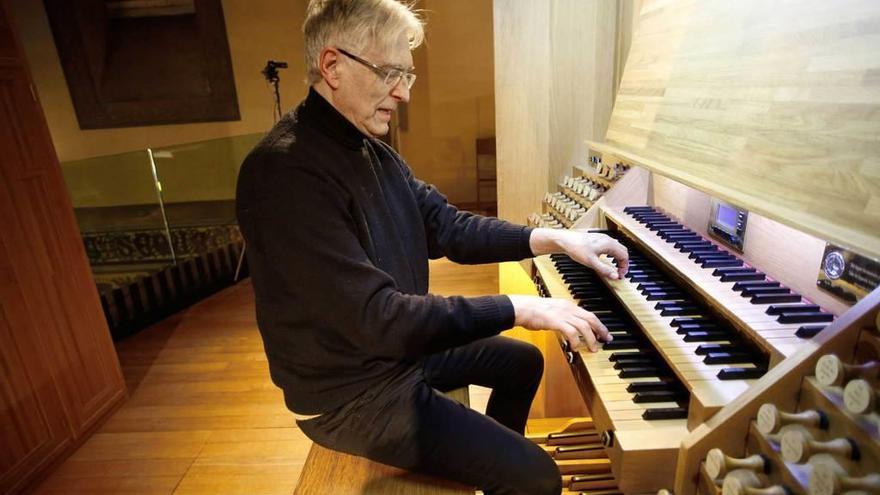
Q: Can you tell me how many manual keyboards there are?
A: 3